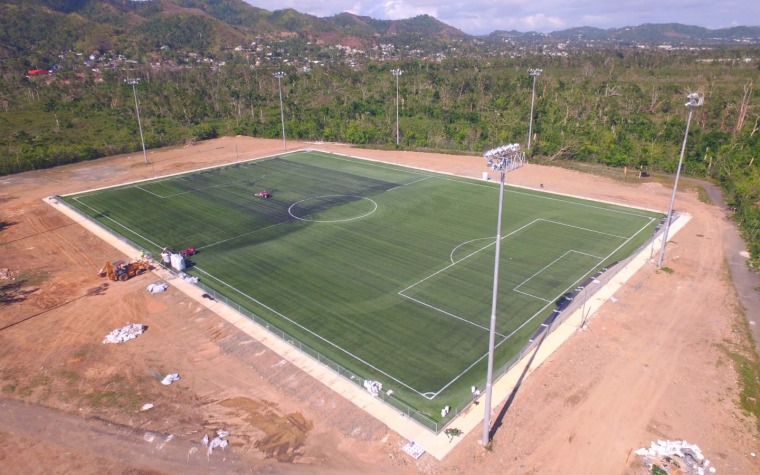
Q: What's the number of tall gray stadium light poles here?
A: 6